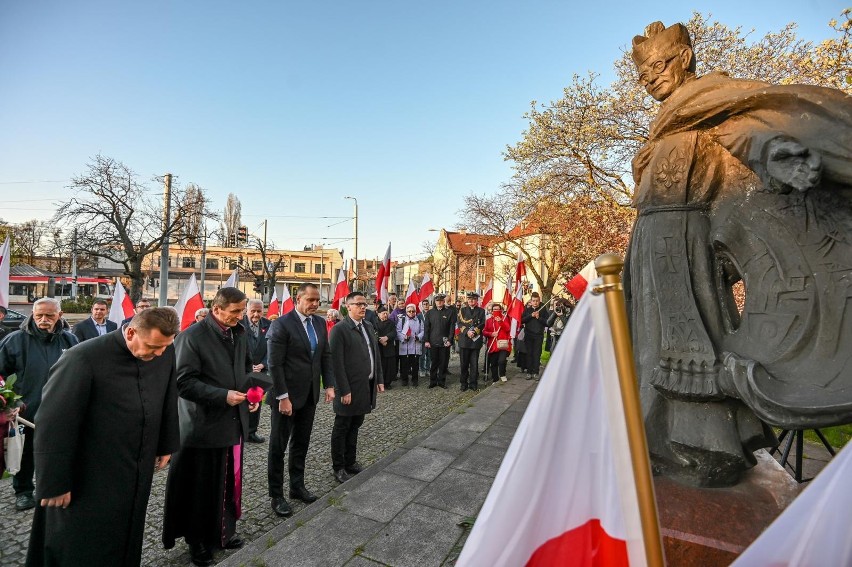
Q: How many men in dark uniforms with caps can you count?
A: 2